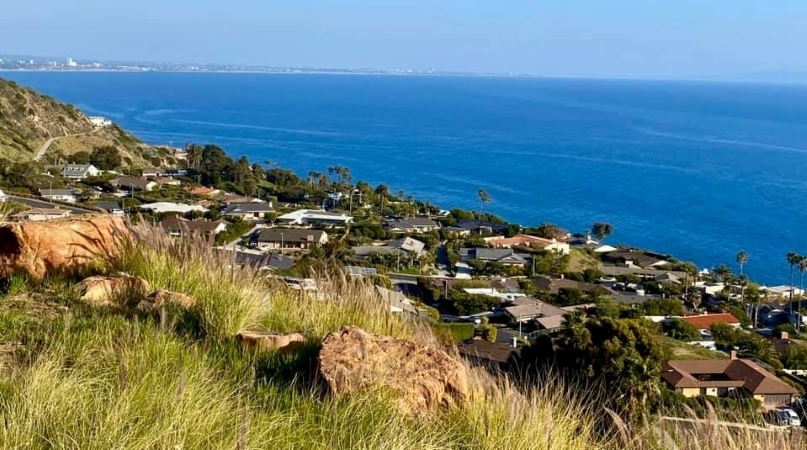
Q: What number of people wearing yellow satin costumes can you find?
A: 0